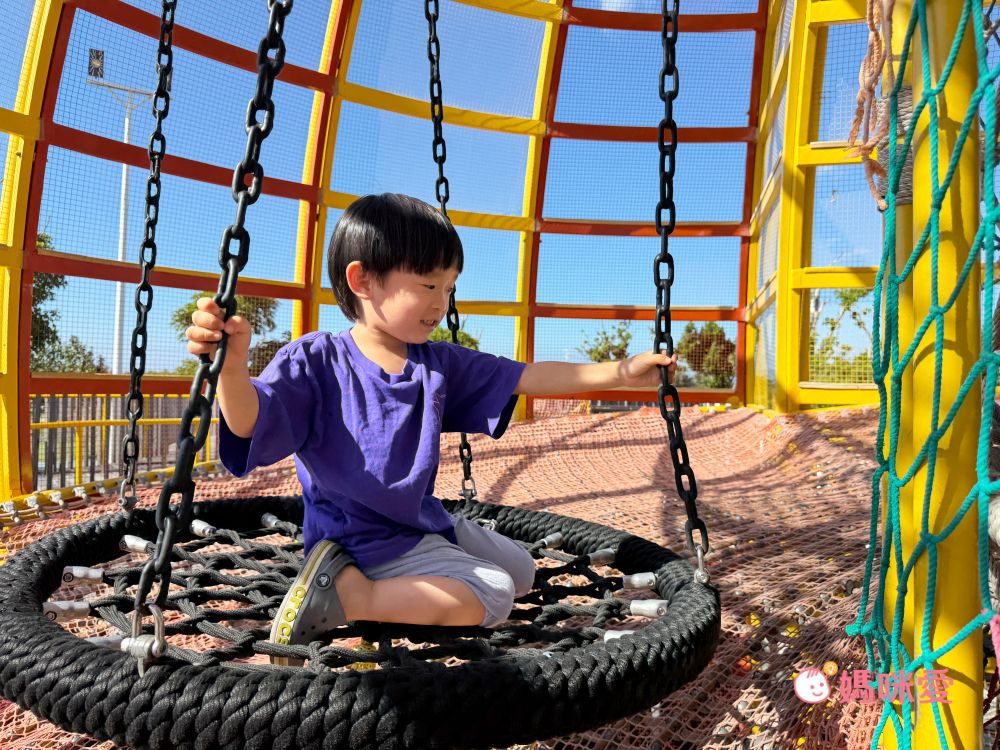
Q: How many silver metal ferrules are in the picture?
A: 11